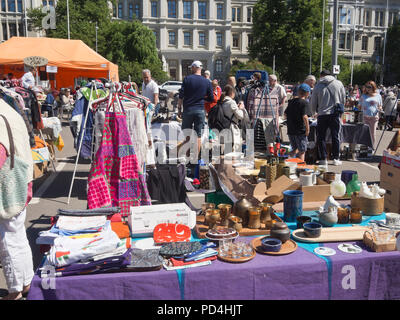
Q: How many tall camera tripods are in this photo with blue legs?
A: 1